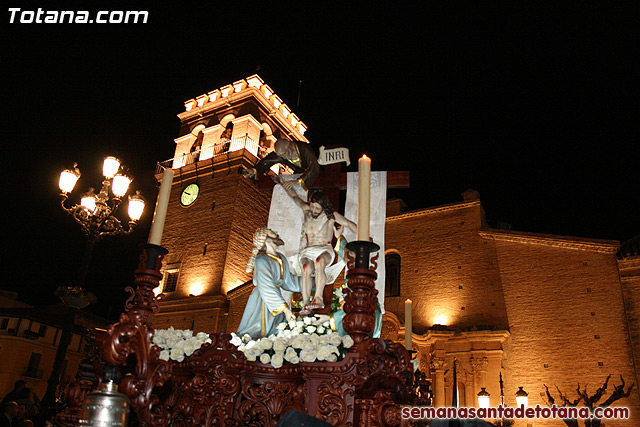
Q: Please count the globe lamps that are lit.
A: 7